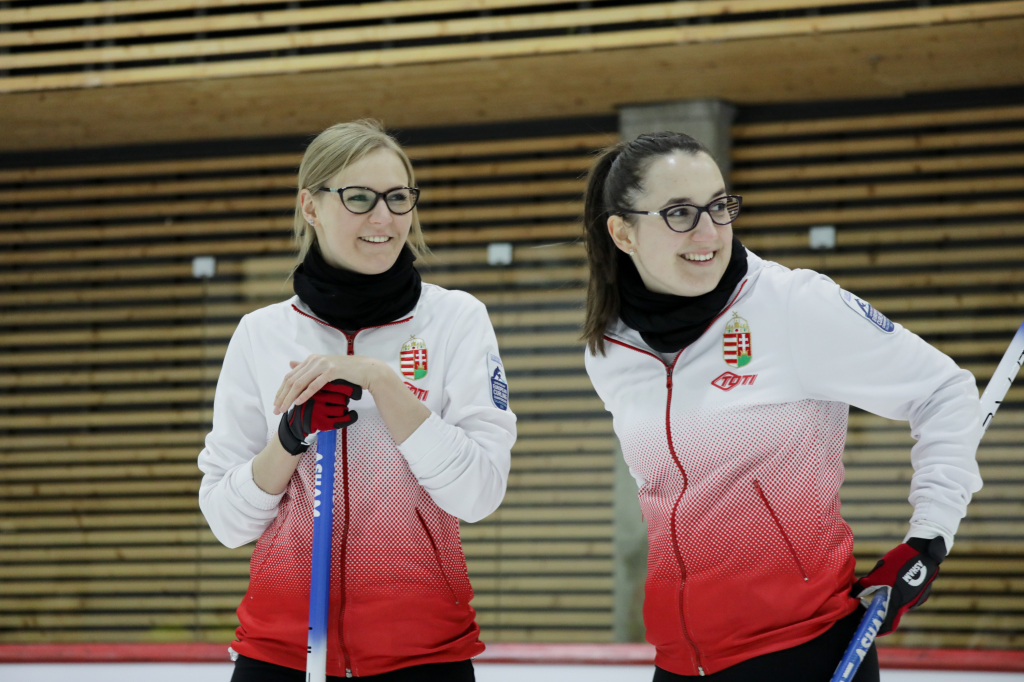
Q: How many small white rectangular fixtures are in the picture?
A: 3